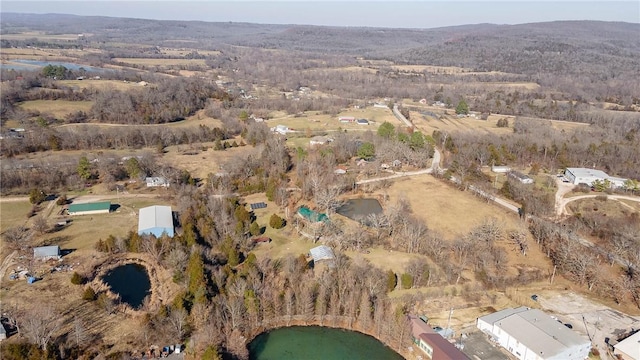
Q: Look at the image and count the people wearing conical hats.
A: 0